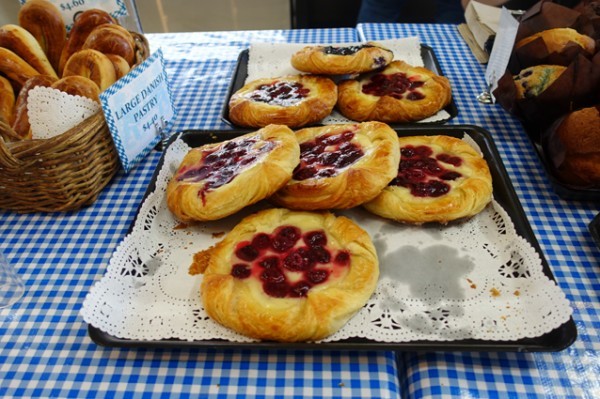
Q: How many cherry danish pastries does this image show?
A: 6